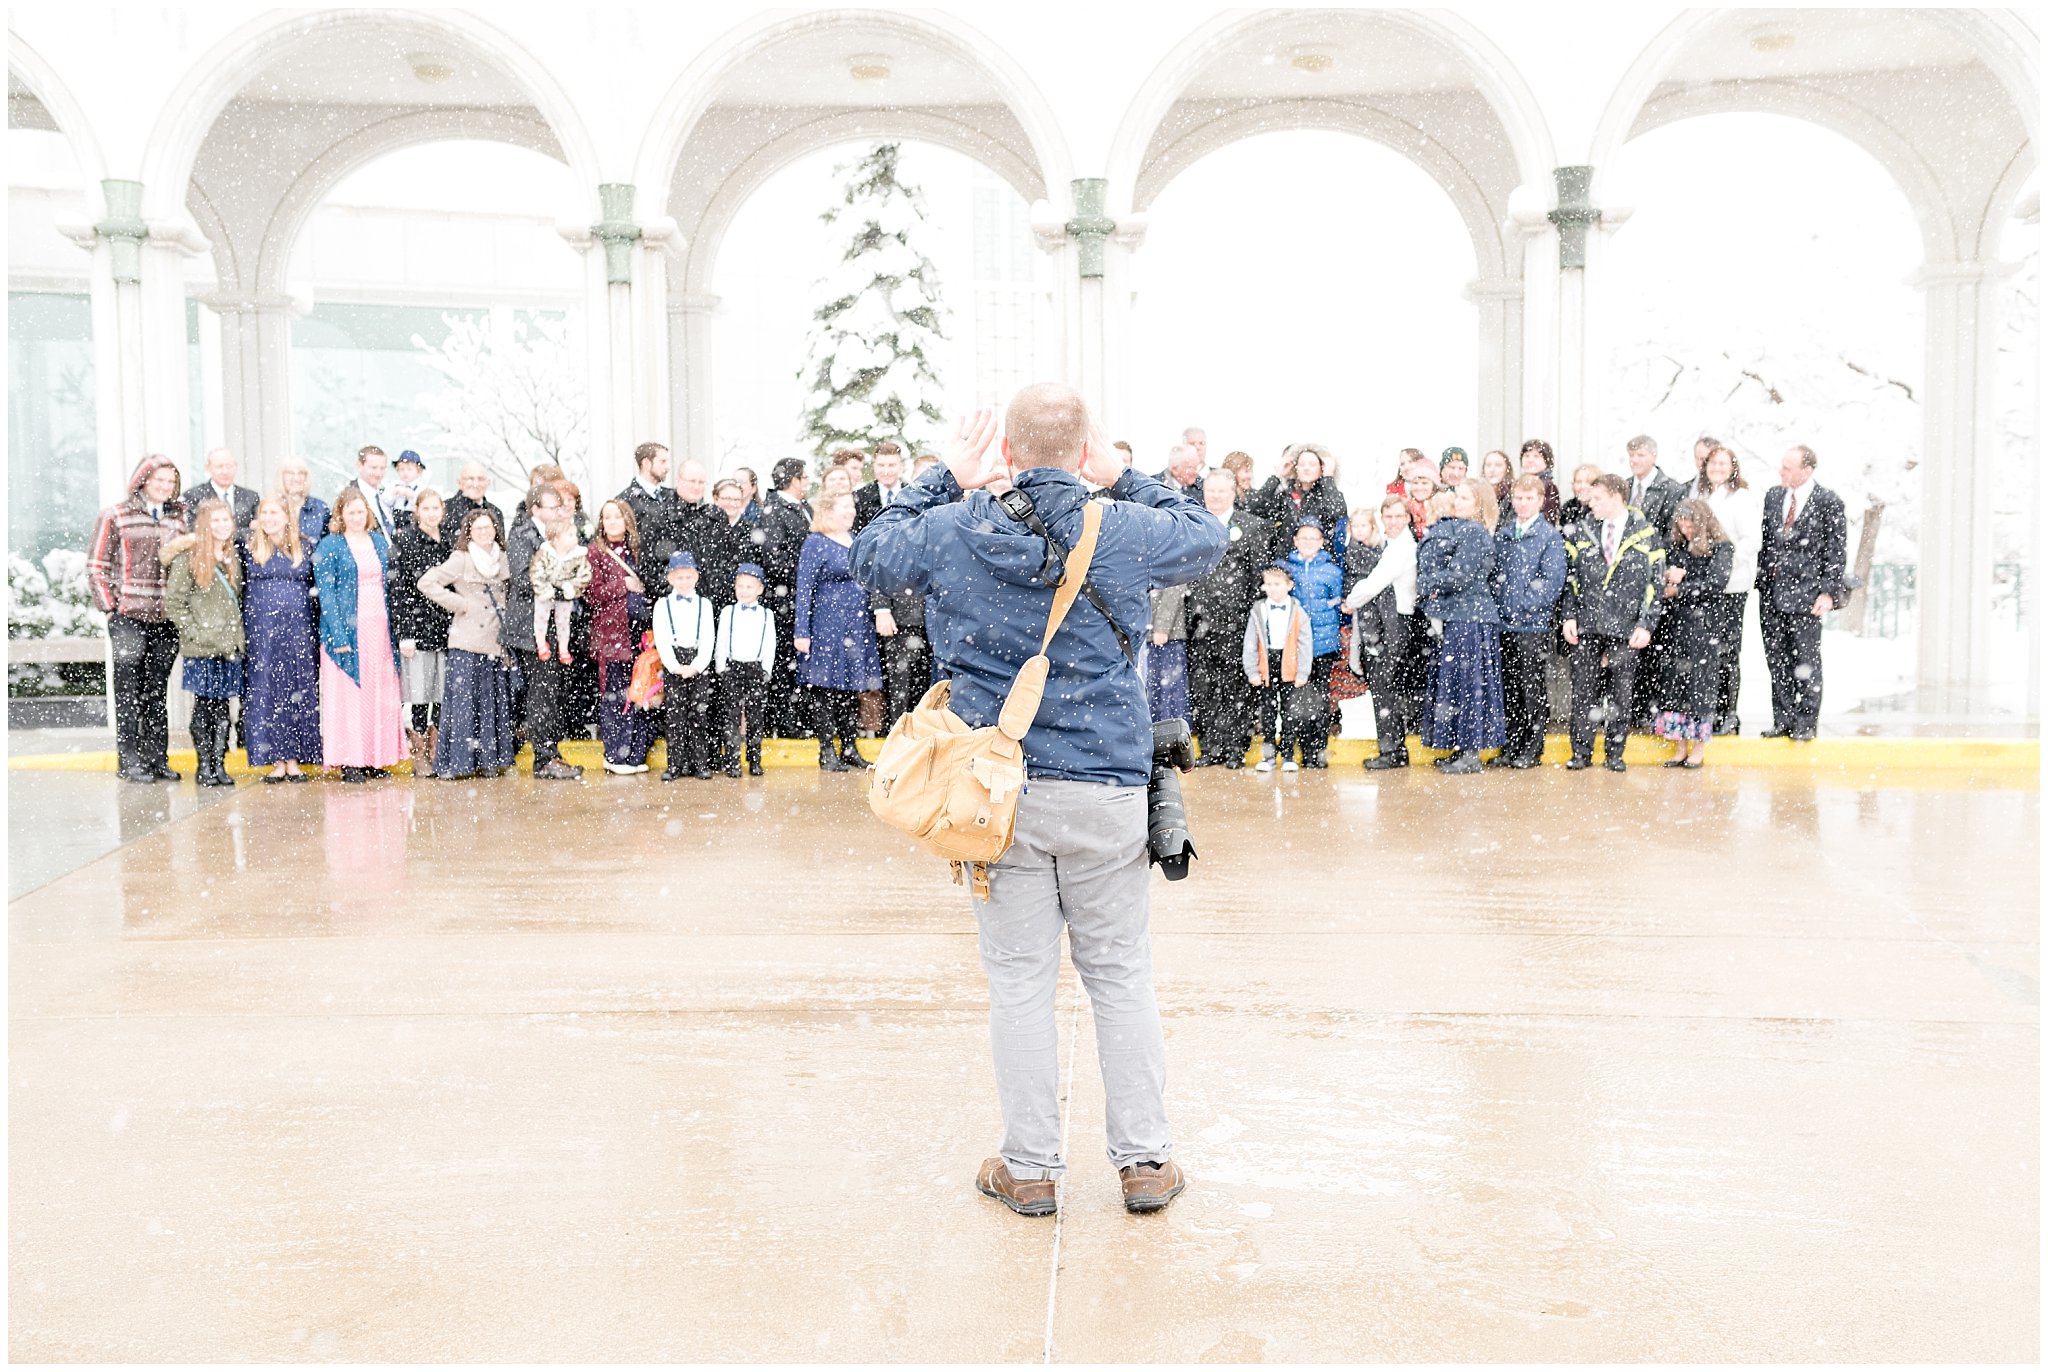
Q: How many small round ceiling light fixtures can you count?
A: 4